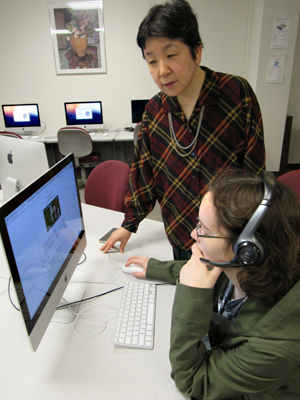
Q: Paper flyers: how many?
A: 2